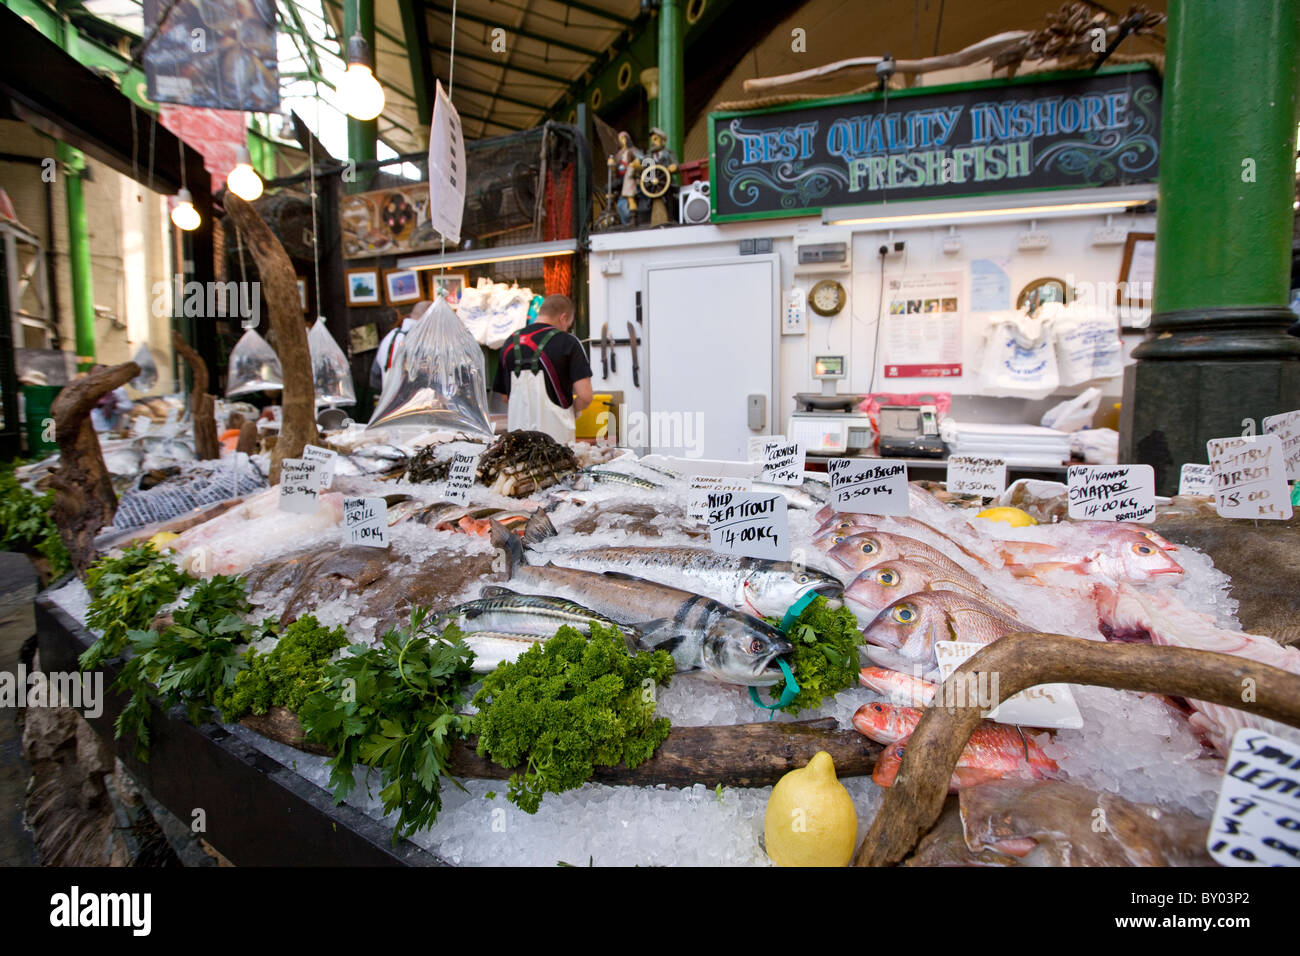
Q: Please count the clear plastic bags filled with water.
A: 4